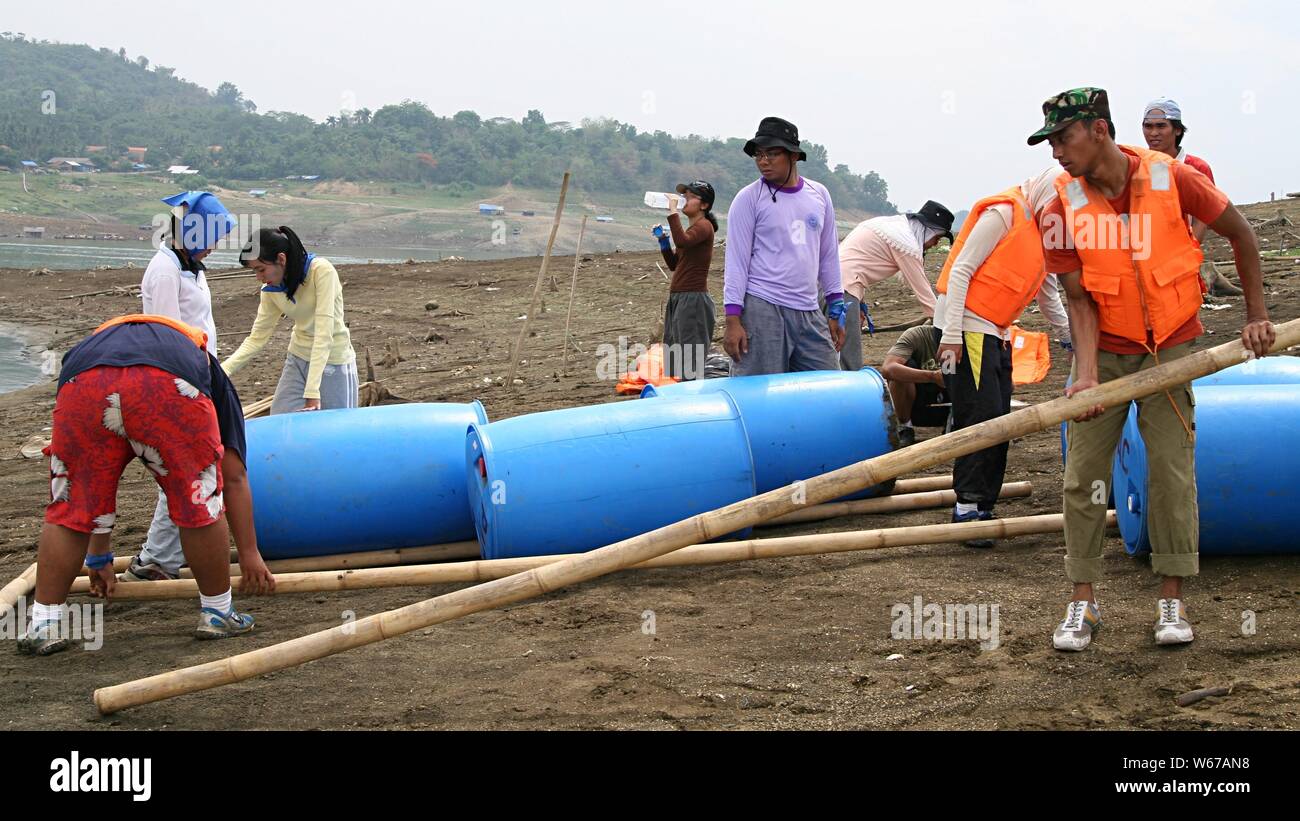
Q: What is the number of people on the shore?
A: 10